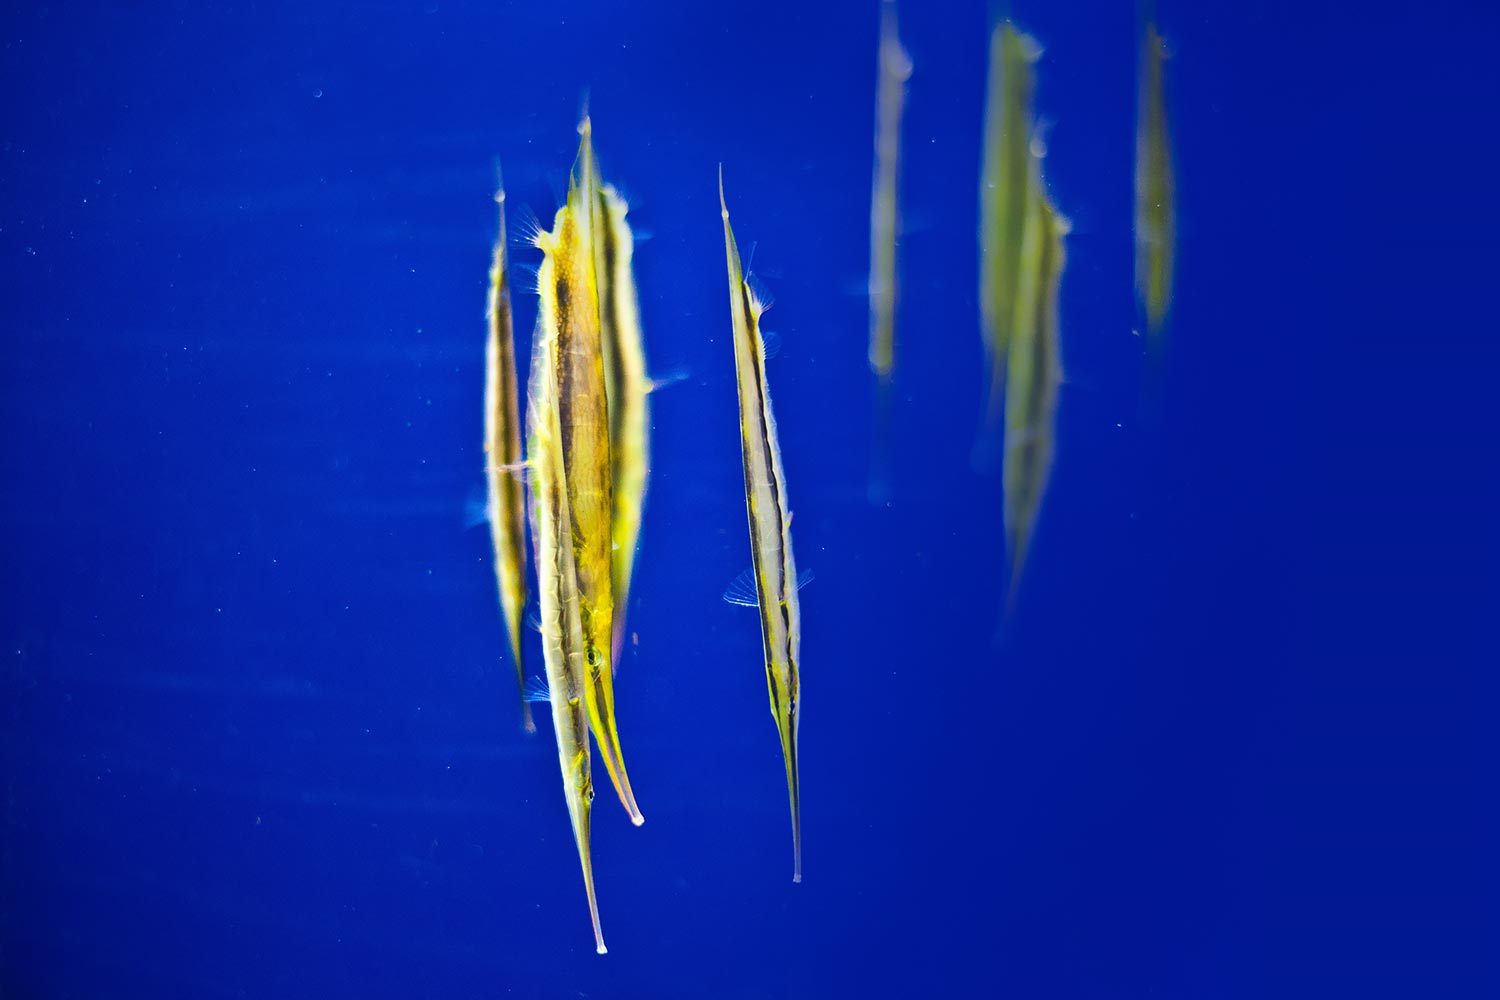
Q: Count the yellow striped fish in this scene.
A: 9